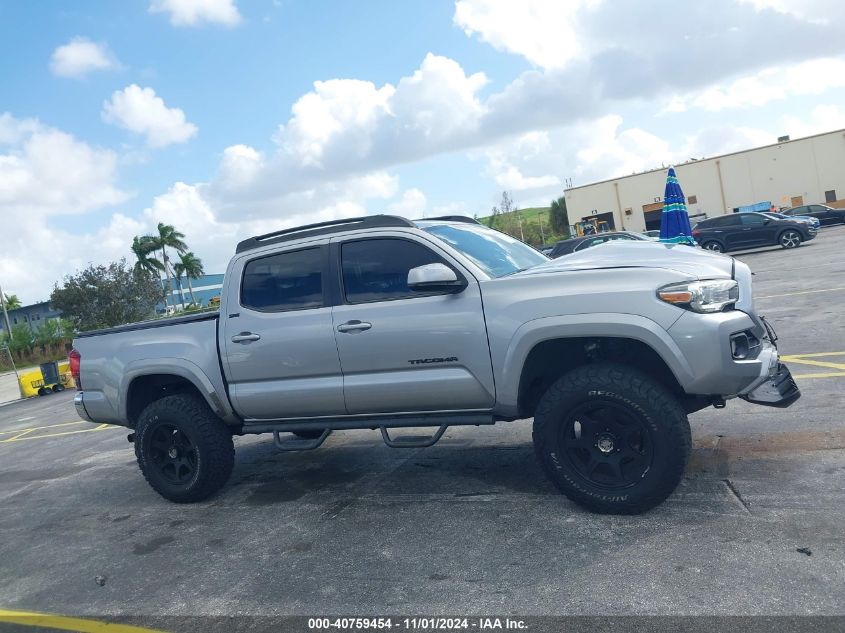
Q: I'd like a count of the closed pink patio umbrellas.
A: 0